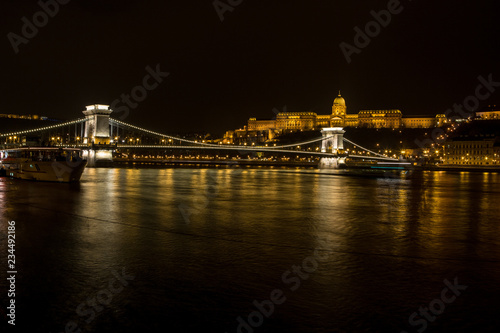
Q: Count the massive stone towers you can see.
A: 2